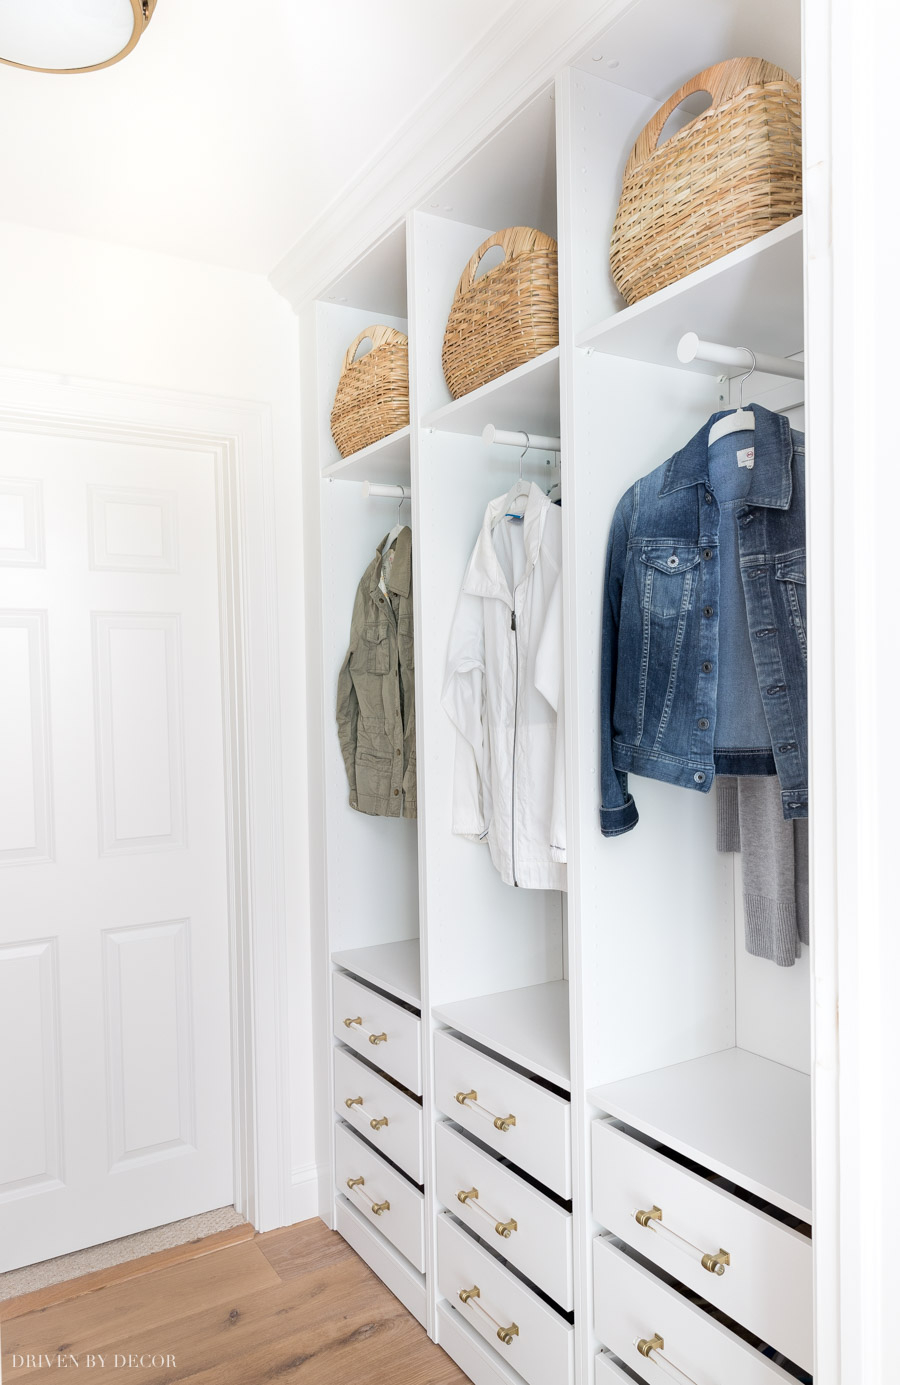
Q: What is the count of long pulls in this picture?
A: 8